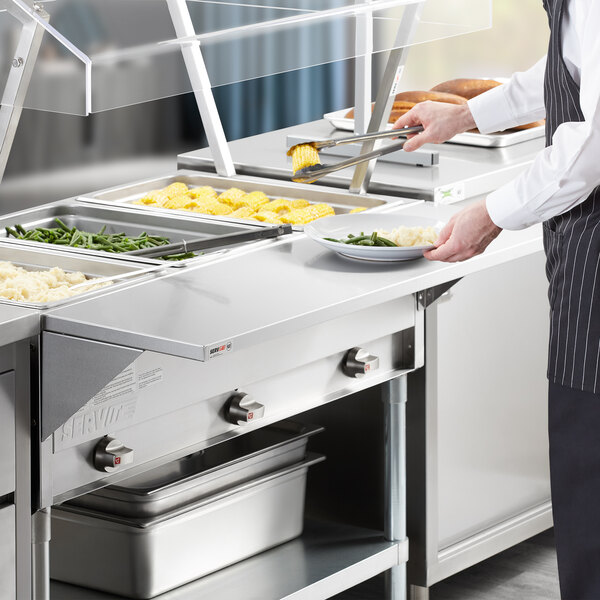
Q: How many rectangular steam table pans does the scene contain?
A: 5